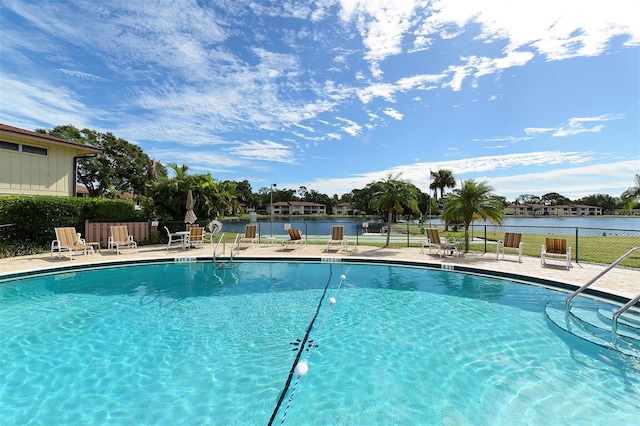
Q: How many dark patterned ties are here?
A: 0